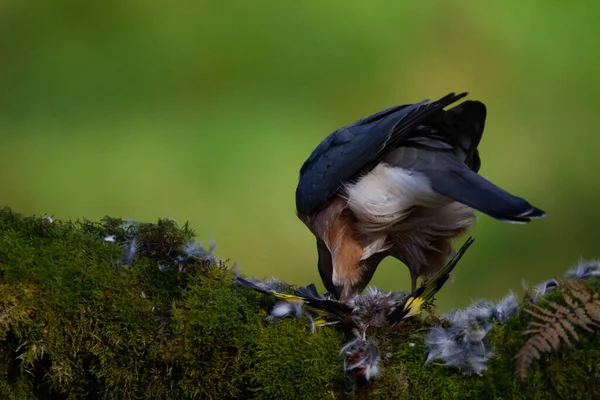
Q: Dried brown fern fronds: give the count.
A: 1